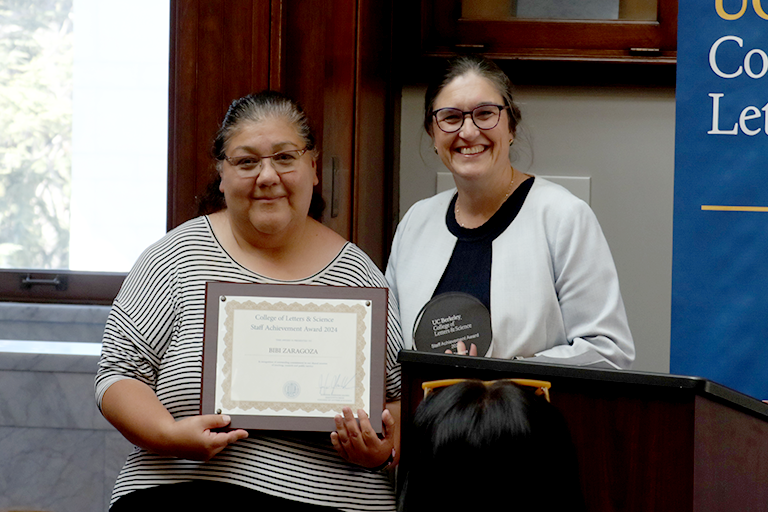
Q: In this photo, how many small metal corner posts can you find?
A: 3